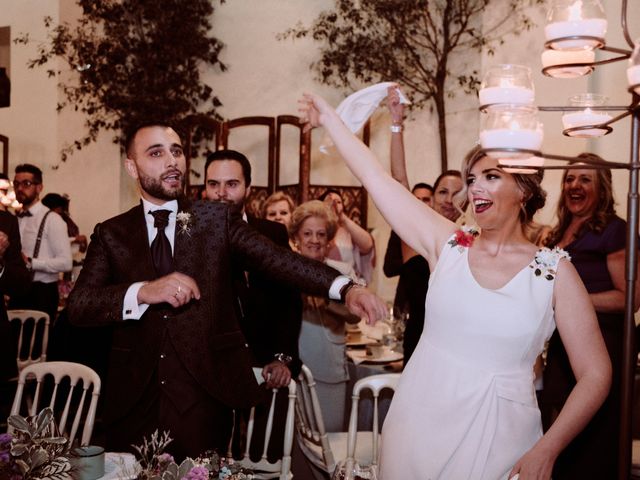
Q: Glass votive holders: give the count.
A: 7